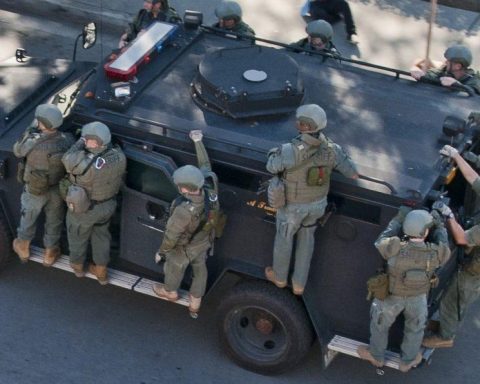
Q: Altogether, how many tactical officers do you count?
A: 10